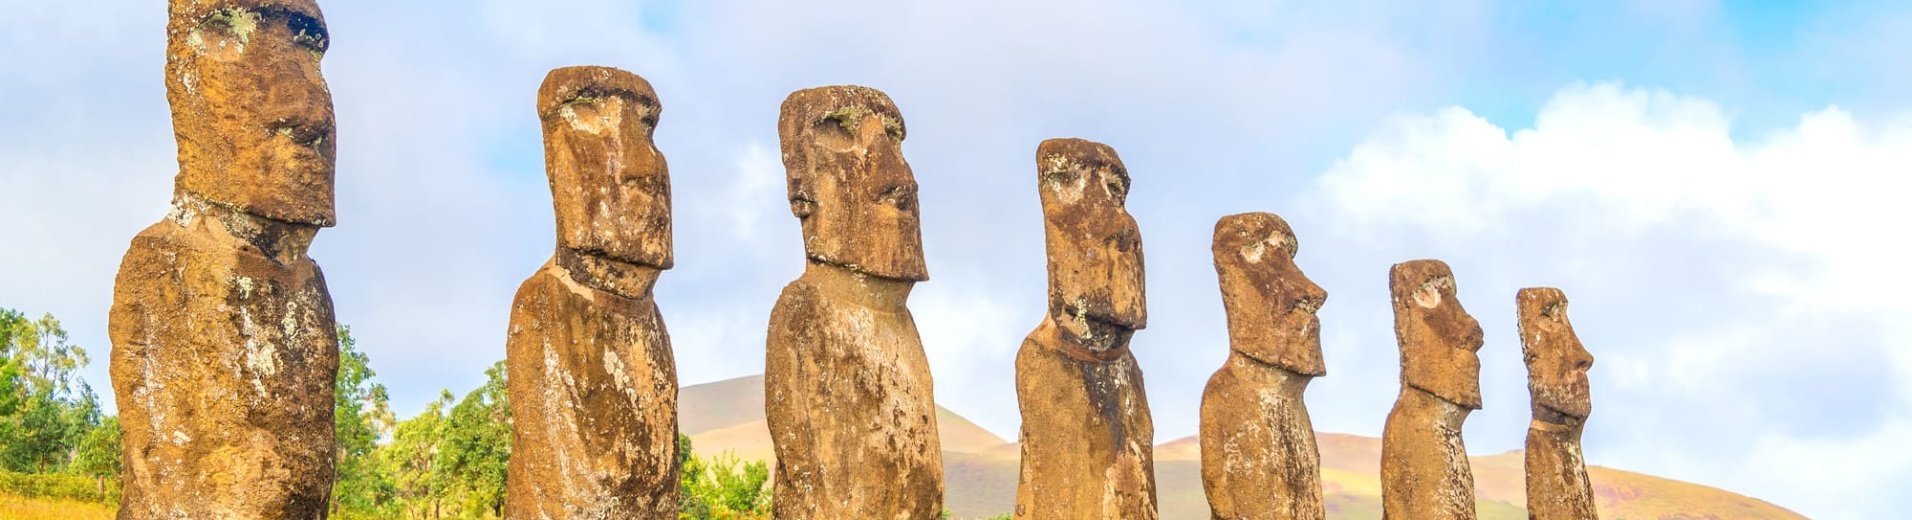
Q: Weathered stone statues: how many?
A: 7